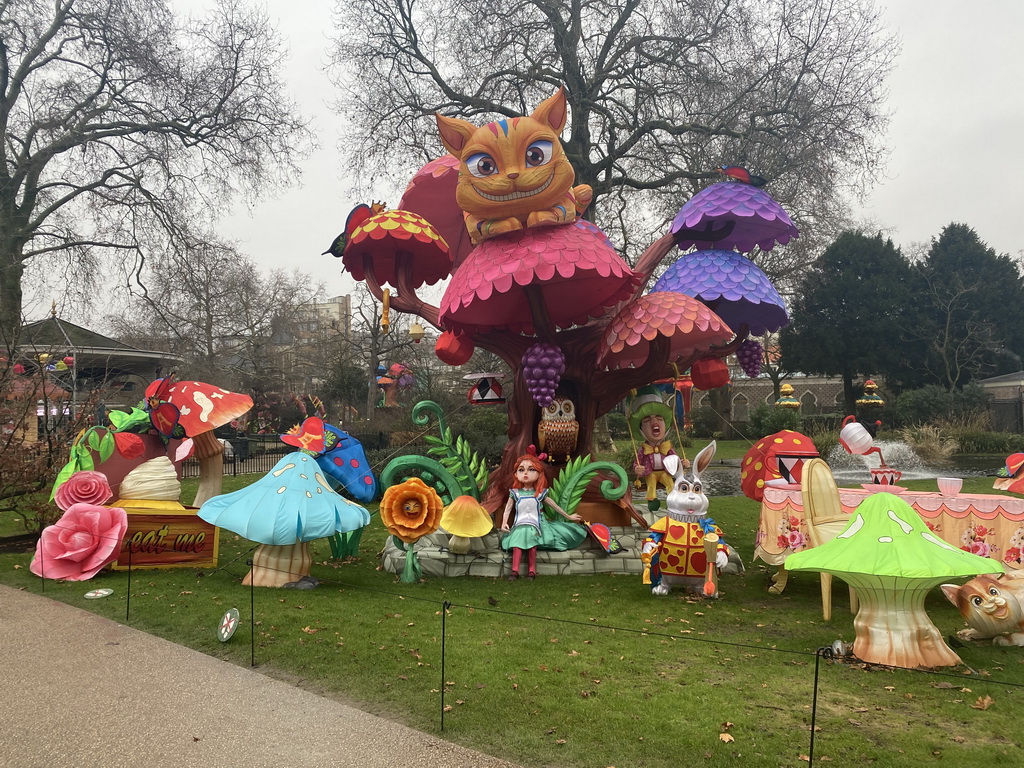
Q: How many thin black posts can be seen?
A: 5